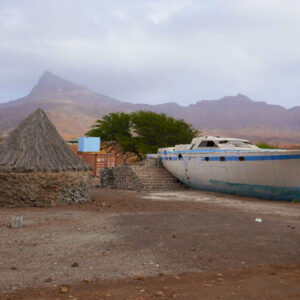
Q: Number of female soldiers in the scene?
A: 0